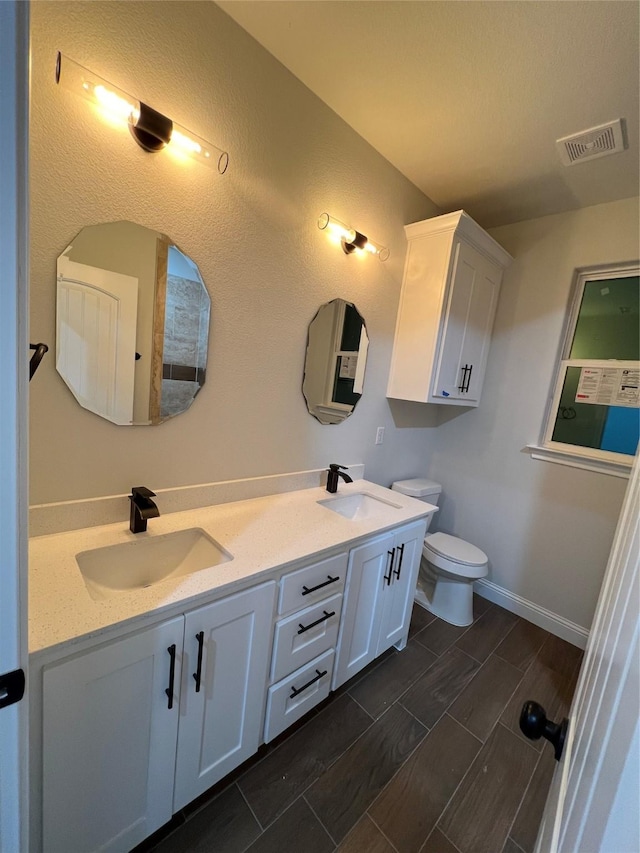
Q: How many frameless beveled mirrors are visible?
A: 2